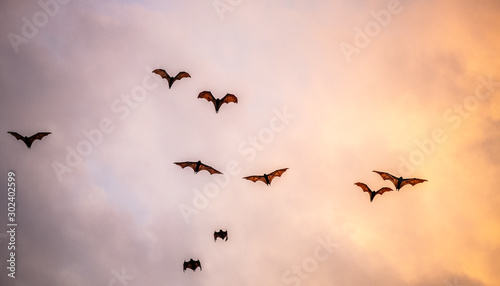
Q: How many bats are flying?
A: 9